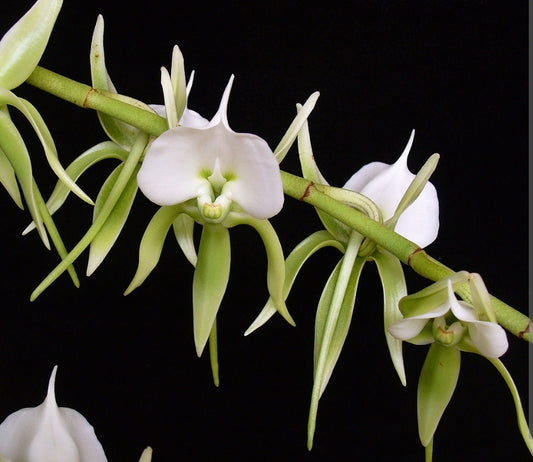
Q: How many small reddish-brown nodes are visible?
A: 4